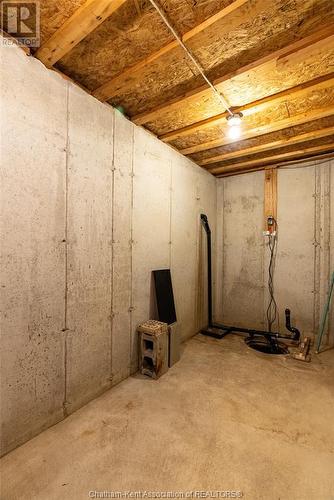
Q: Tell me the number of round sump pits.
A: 1